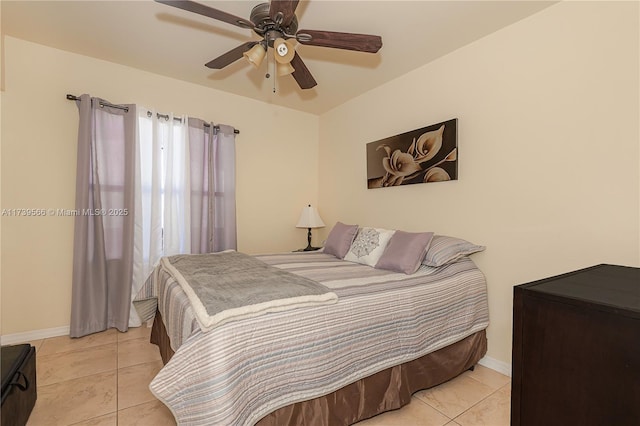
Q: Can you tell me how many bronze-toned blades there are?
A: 5